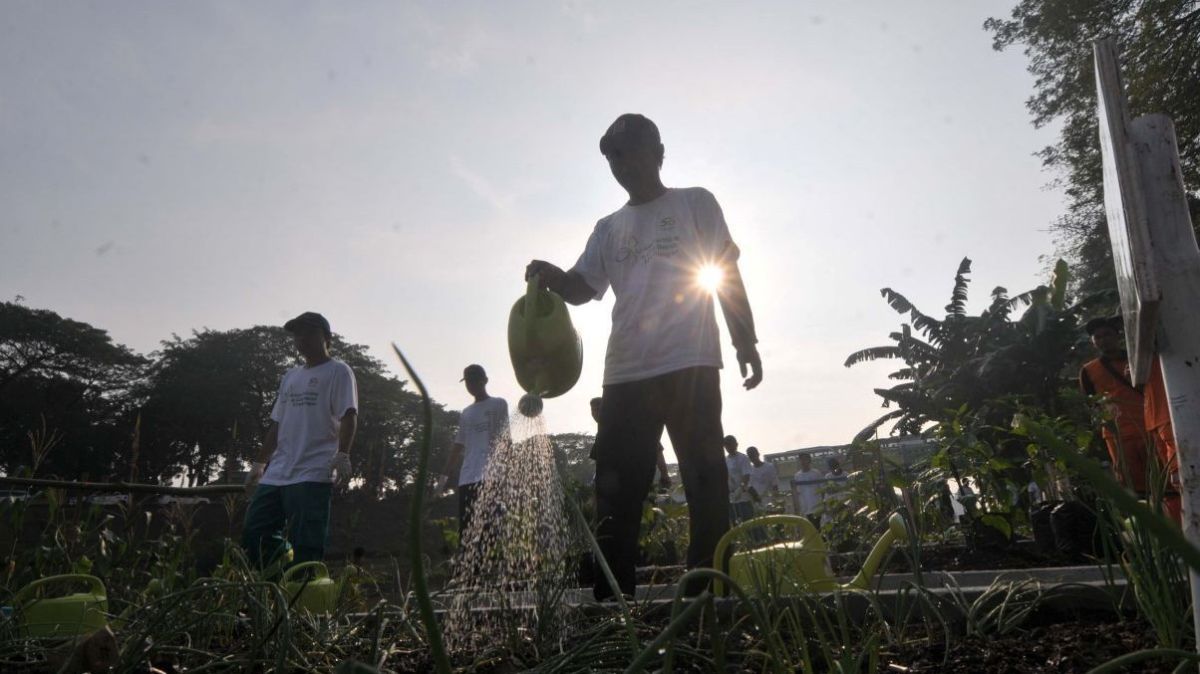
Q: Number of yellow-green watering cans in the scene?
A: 4